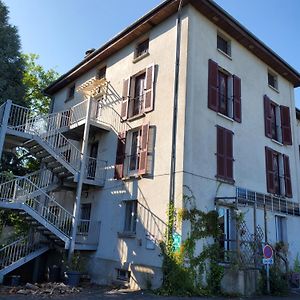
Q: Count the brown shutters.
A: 12